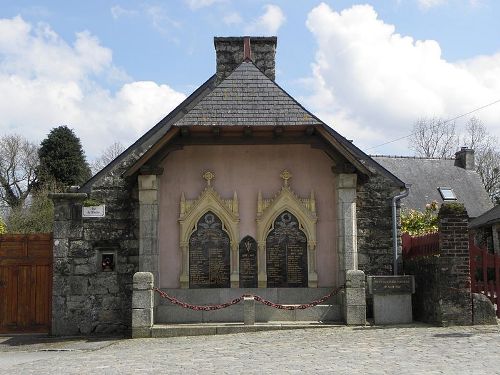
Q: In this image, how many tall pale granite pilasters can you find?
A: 2